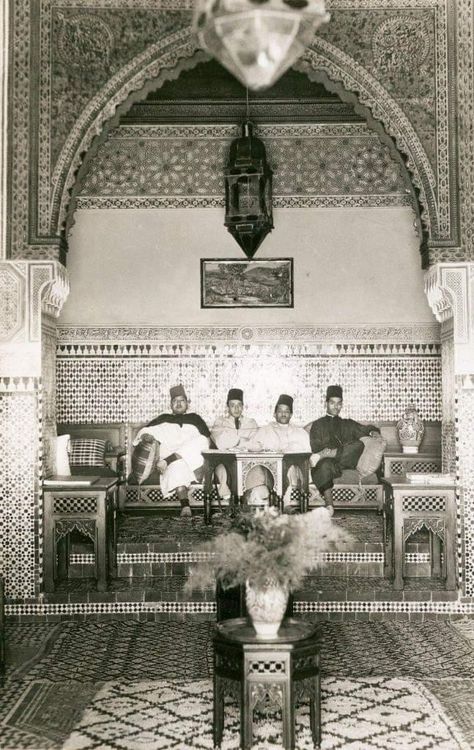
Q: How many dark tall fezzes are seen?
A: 4